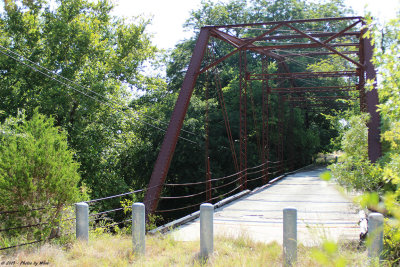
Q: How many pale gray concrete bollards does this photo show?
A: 5